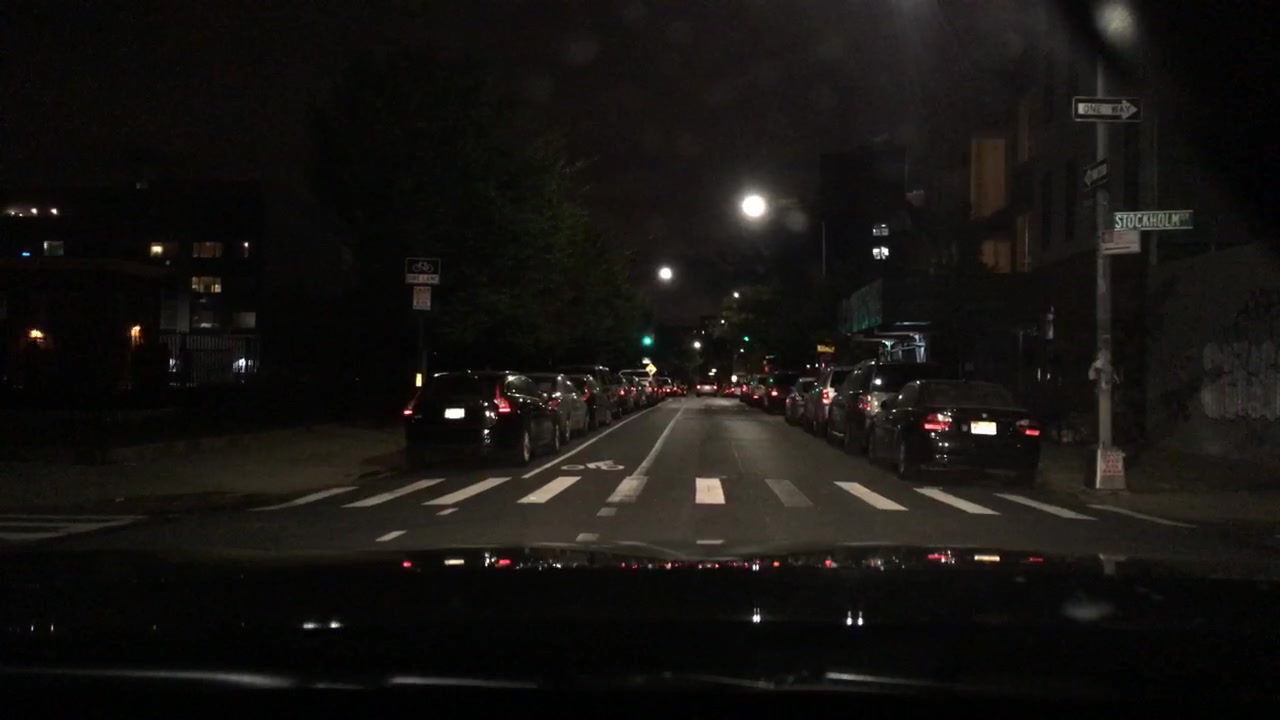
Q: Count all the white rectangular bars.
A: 11